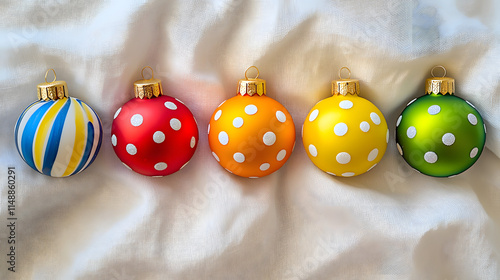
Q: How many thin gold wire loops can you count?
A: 5